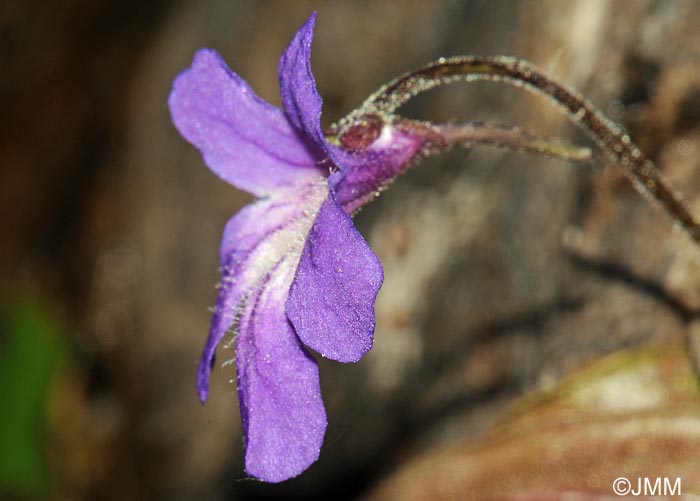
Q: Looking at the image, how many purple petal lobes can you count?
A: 5